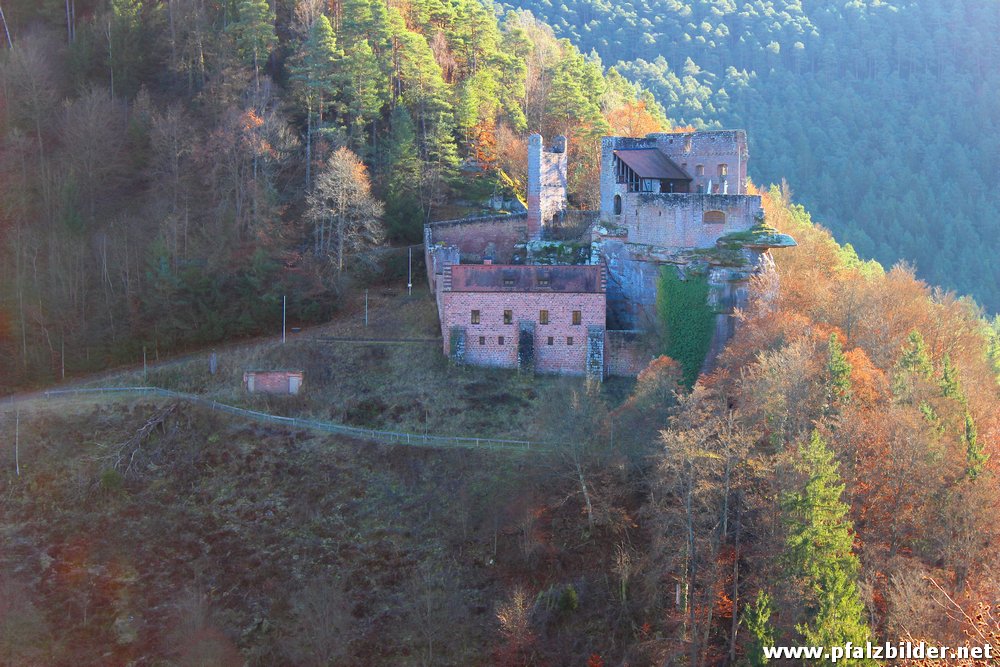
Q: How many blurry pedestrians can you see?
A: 0